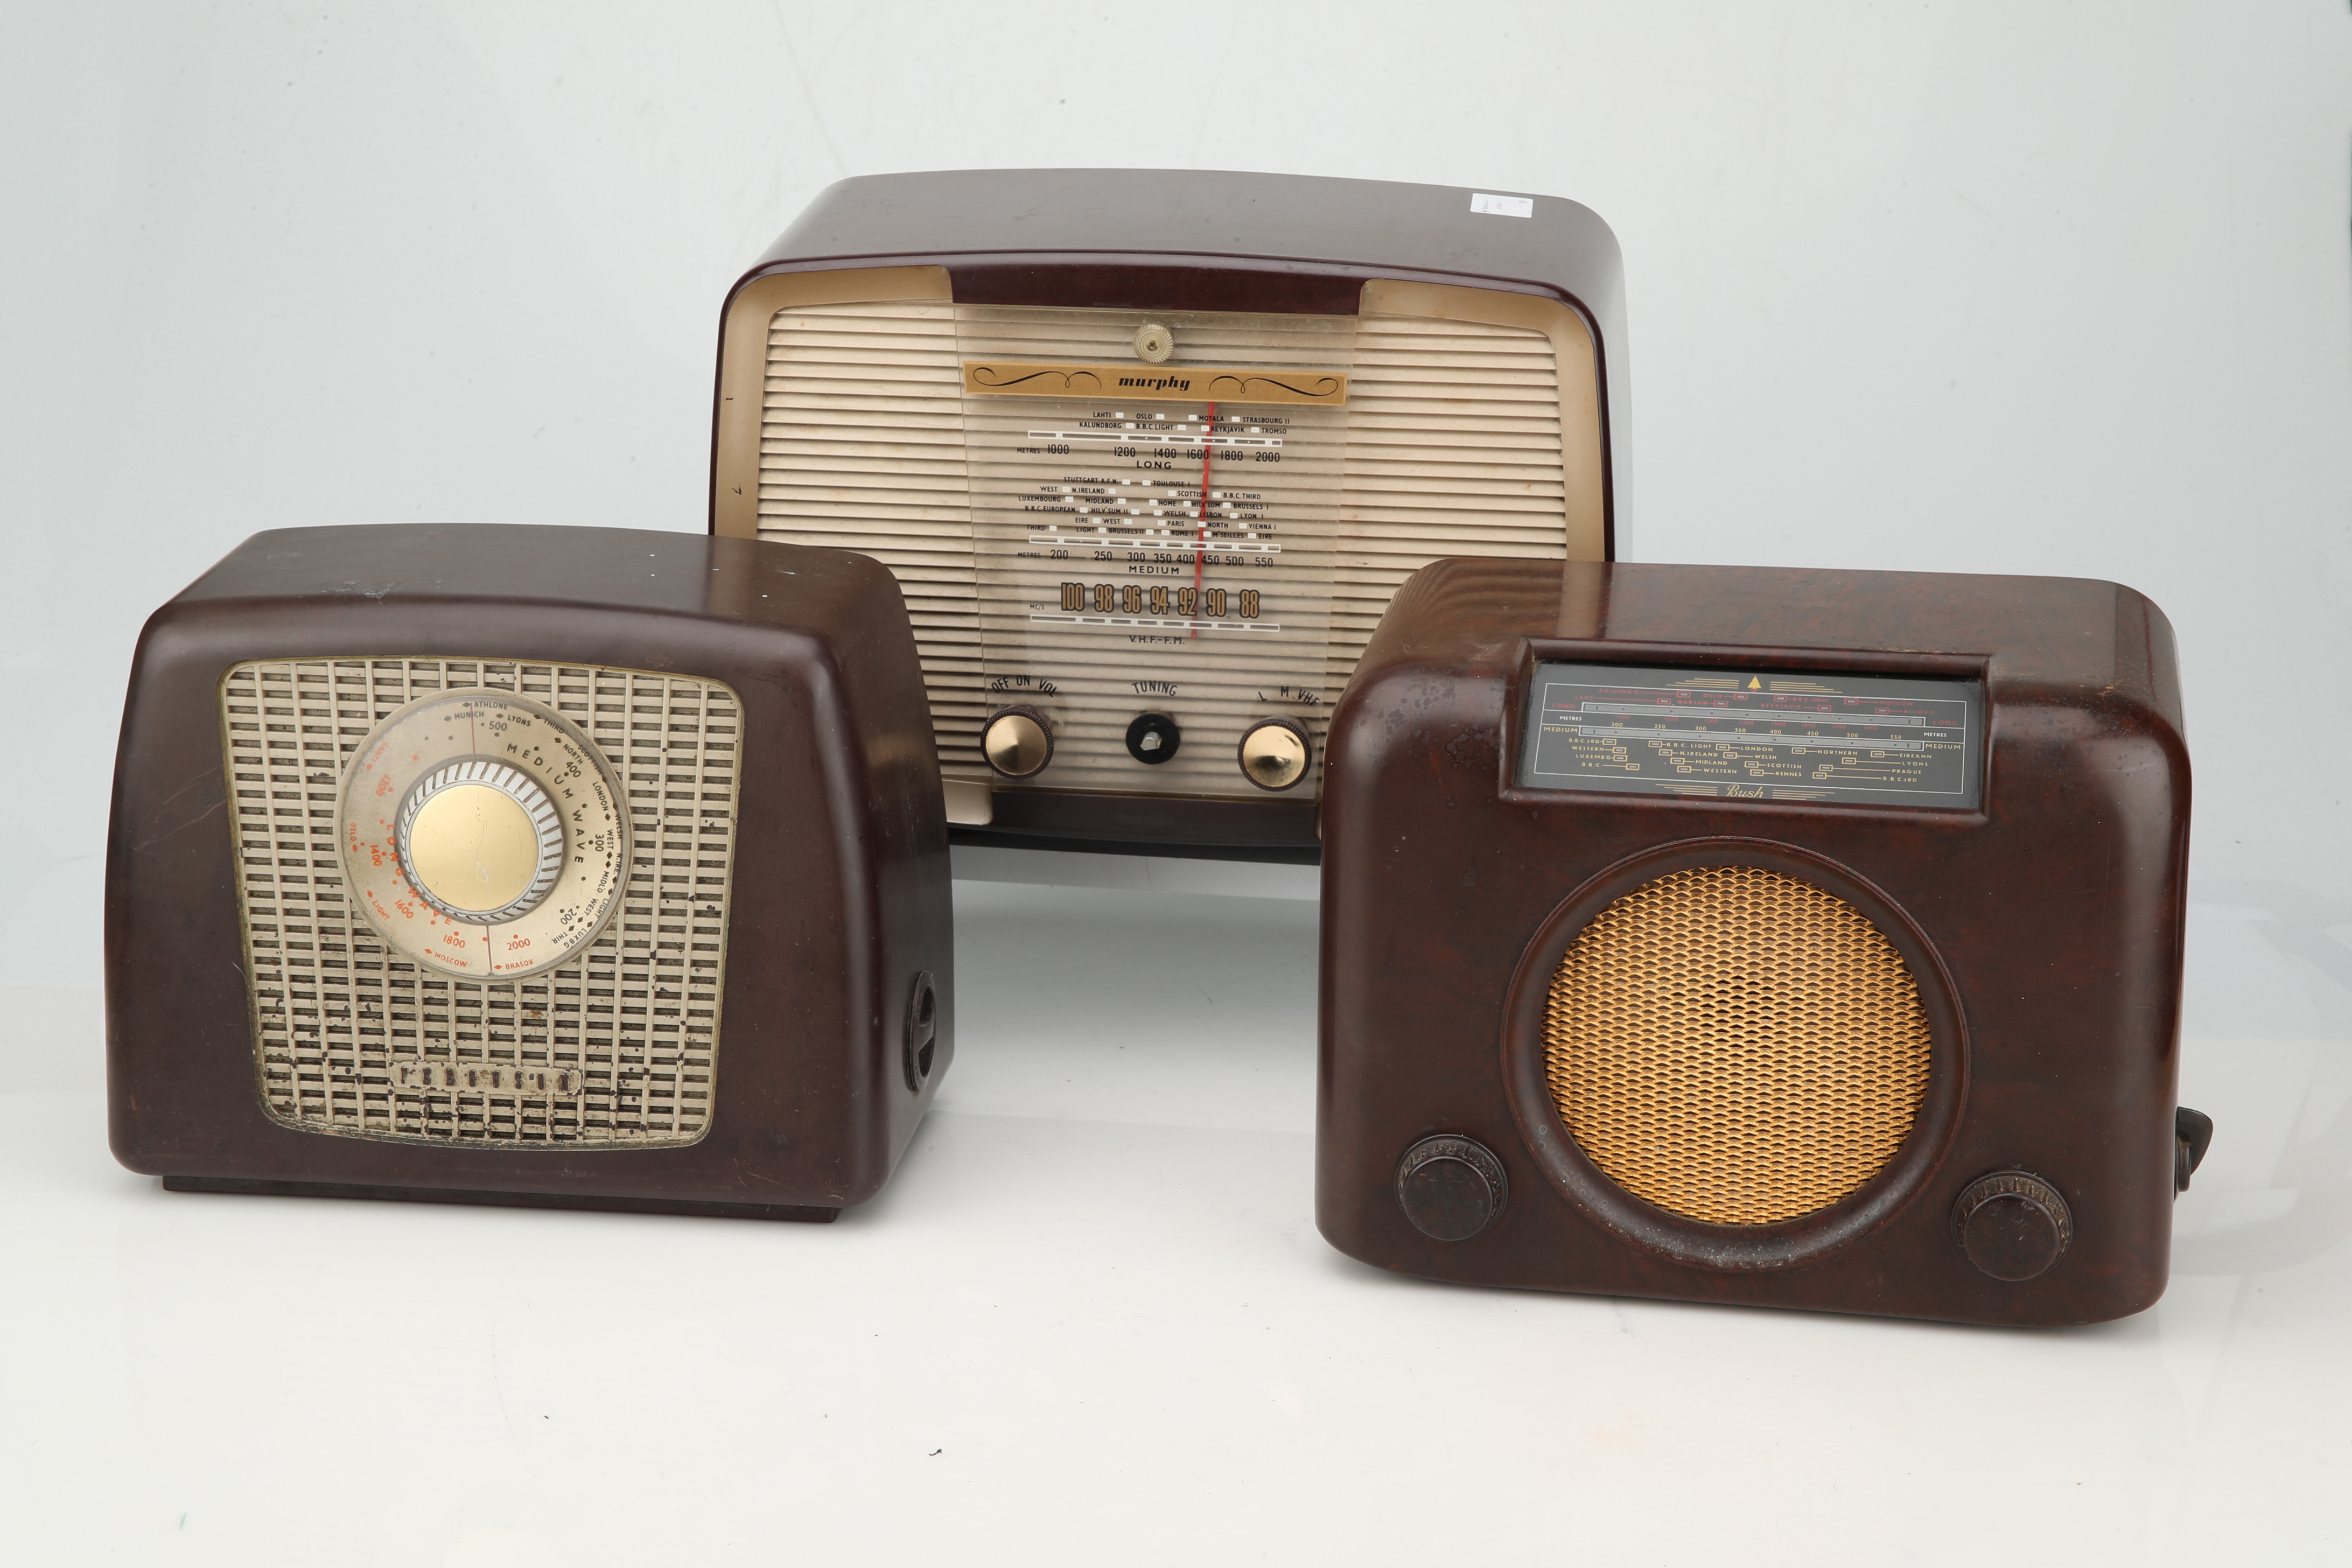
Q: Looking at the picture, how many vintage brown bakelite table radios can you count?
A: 3